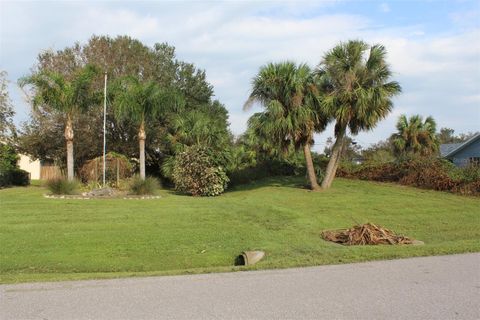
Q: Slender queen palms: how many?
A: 2